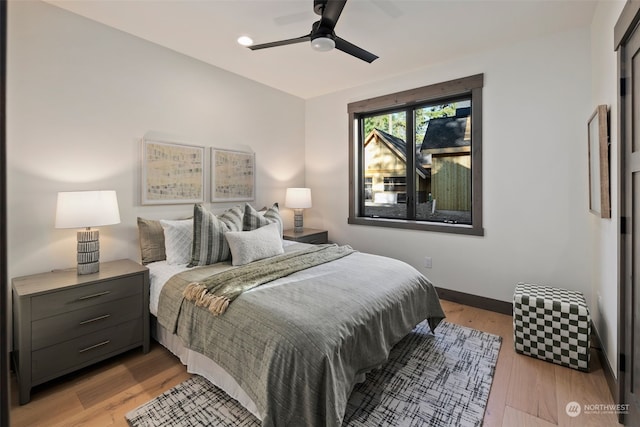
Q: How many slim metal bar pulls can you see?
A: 3